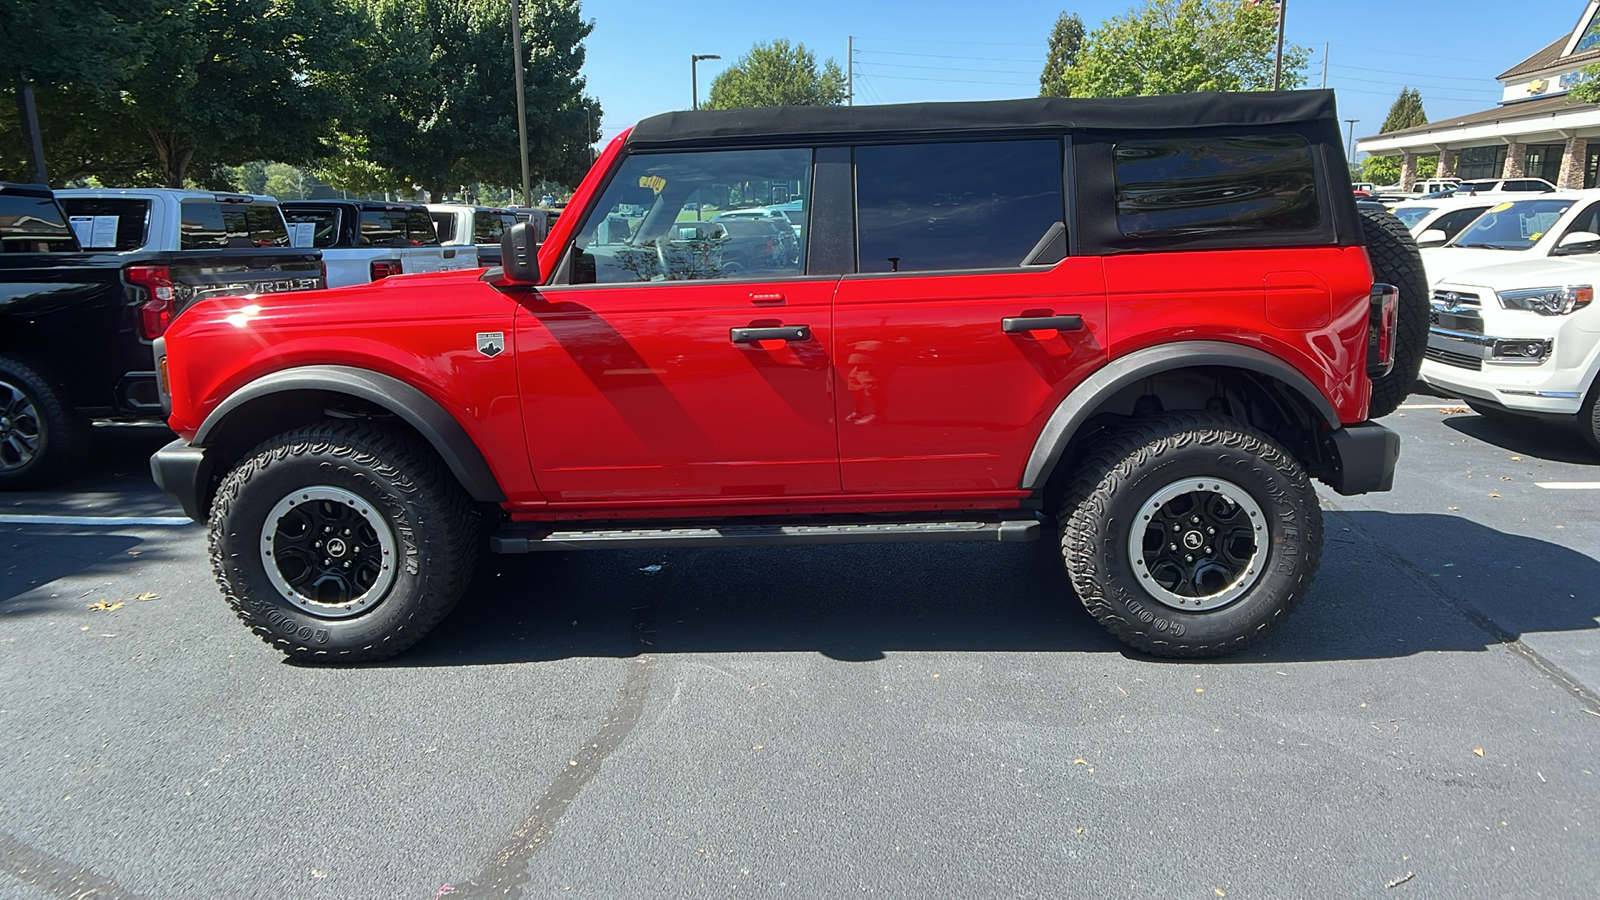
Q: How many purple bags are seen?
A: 0